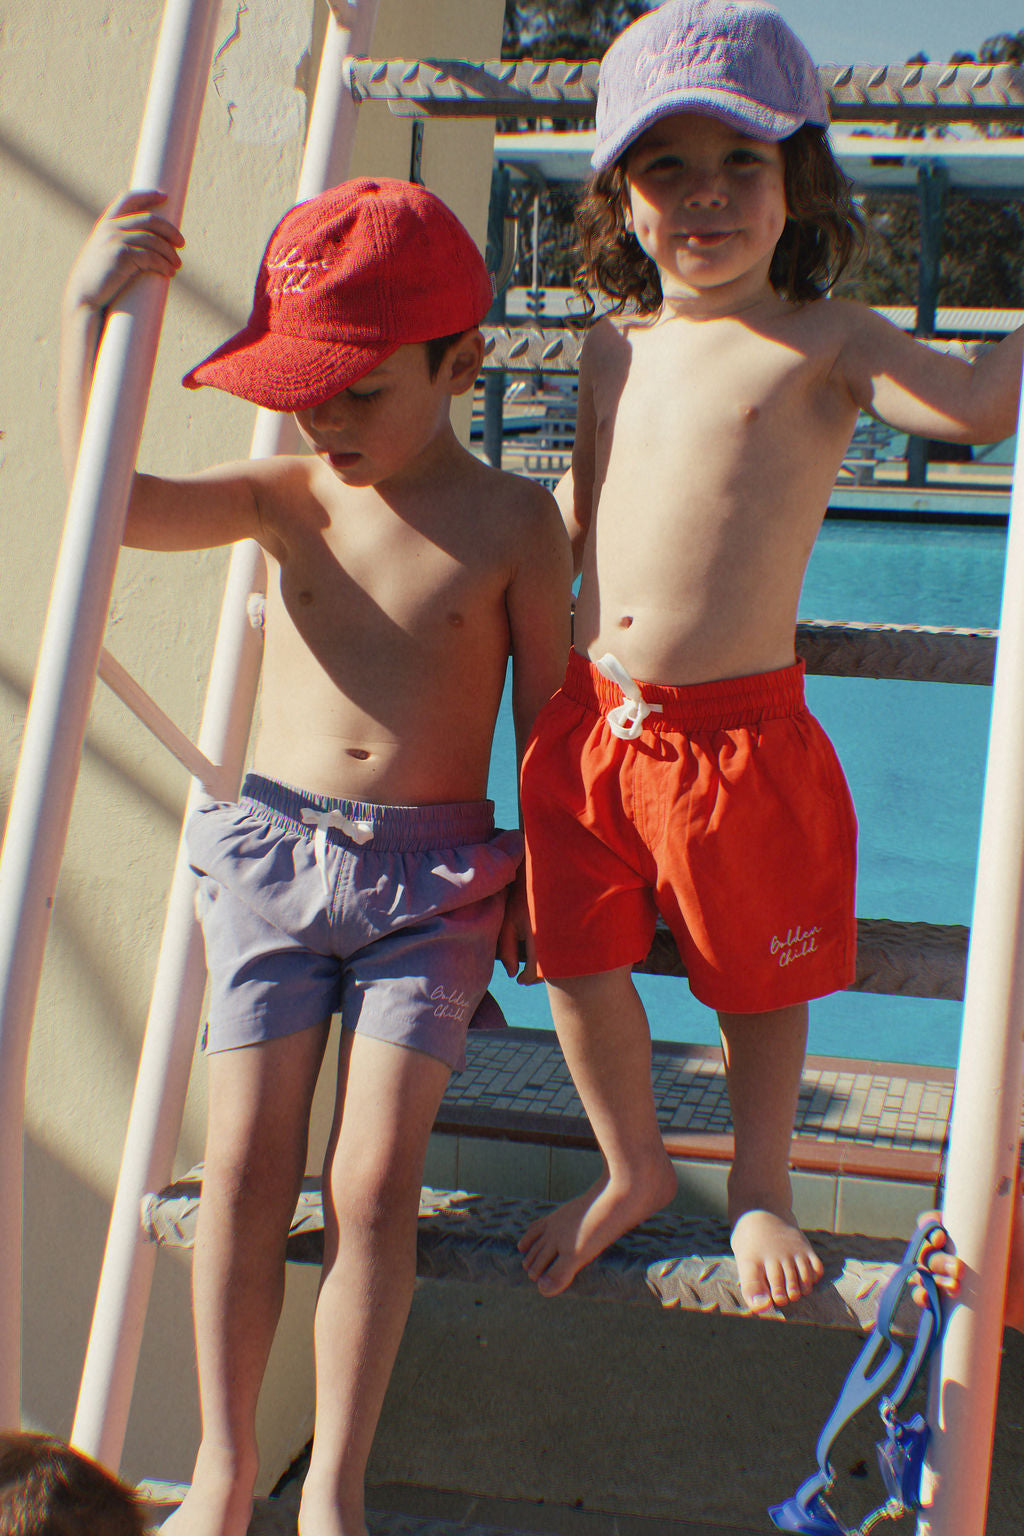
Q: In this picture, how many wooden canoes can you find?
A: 0